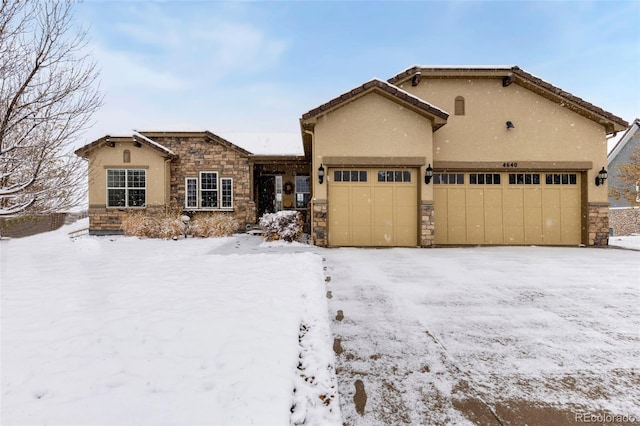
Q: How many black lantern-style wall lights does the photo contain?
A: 3